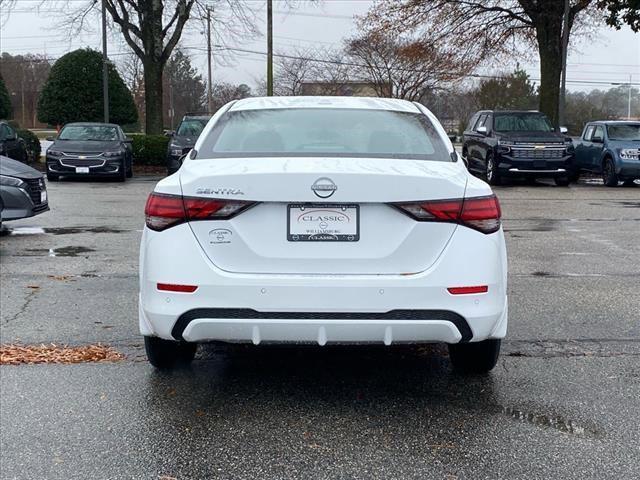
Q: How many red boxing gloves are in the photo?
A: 0